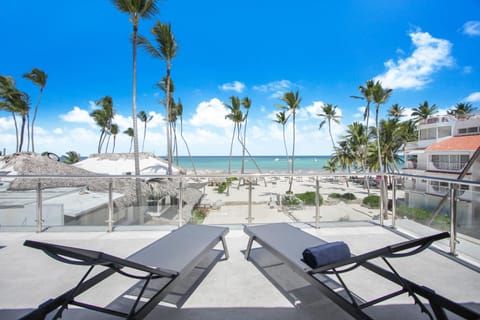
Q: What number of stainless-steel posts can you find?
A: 8